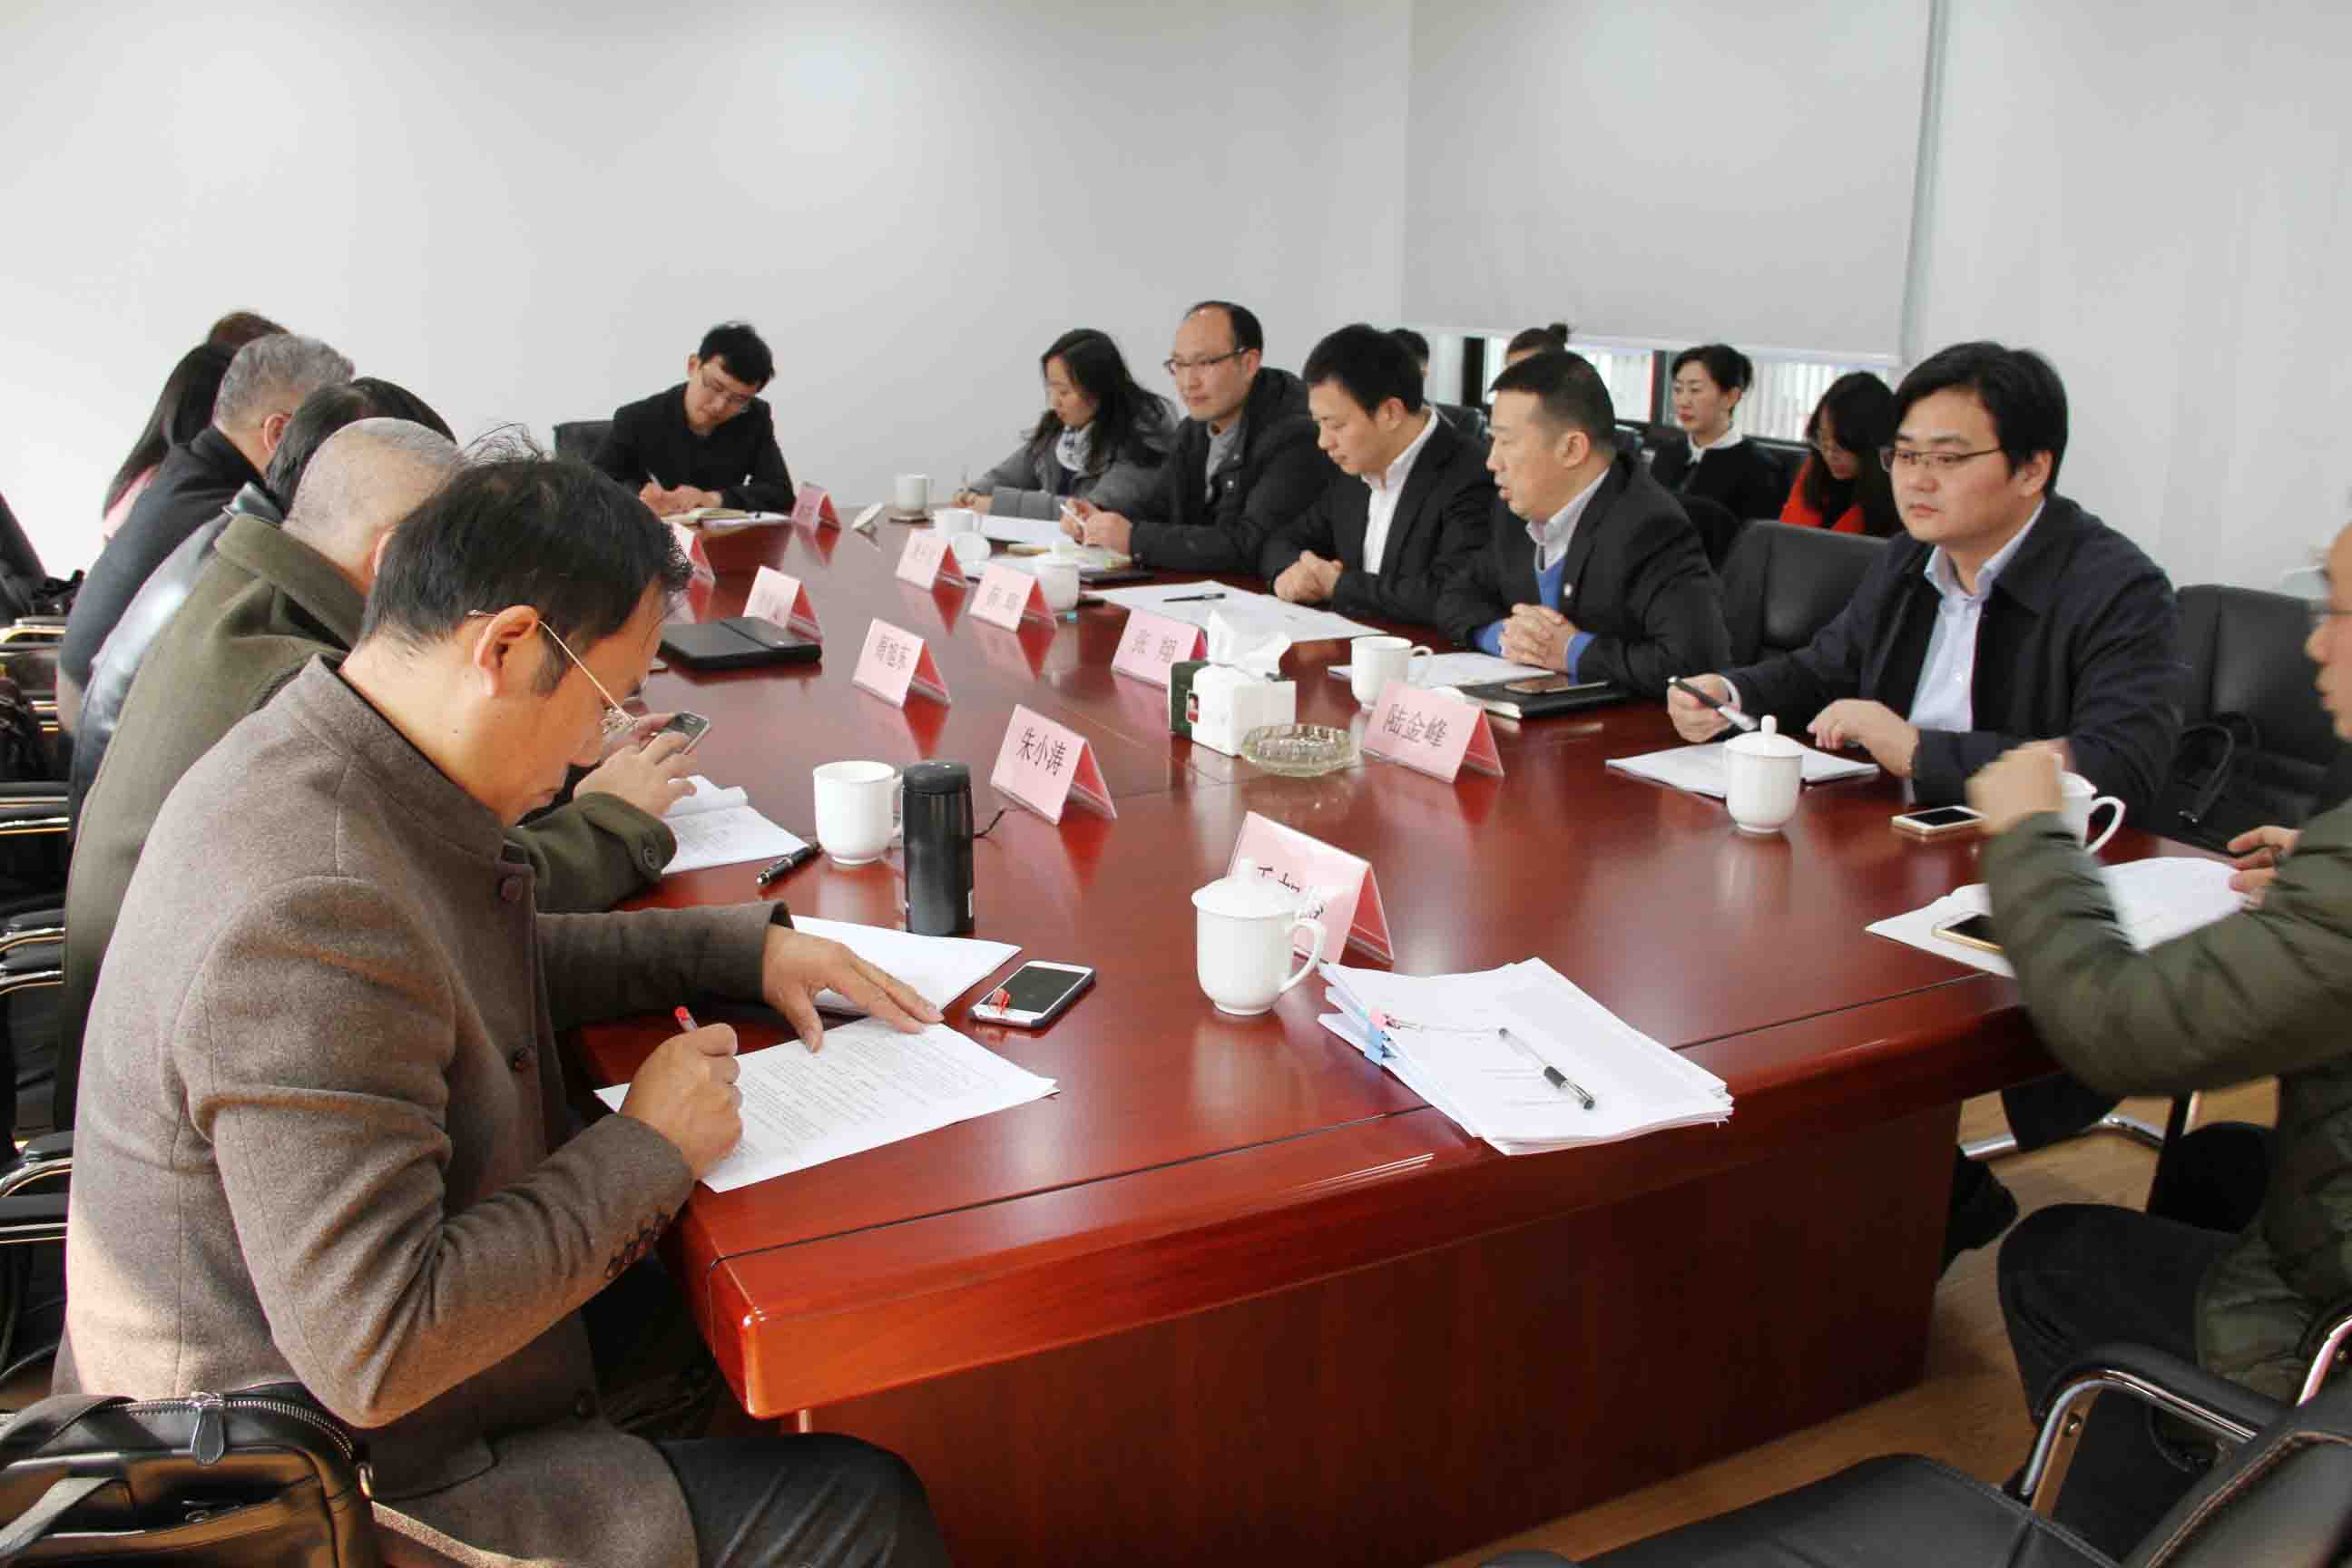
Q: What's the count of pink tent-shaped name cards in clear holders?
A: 10